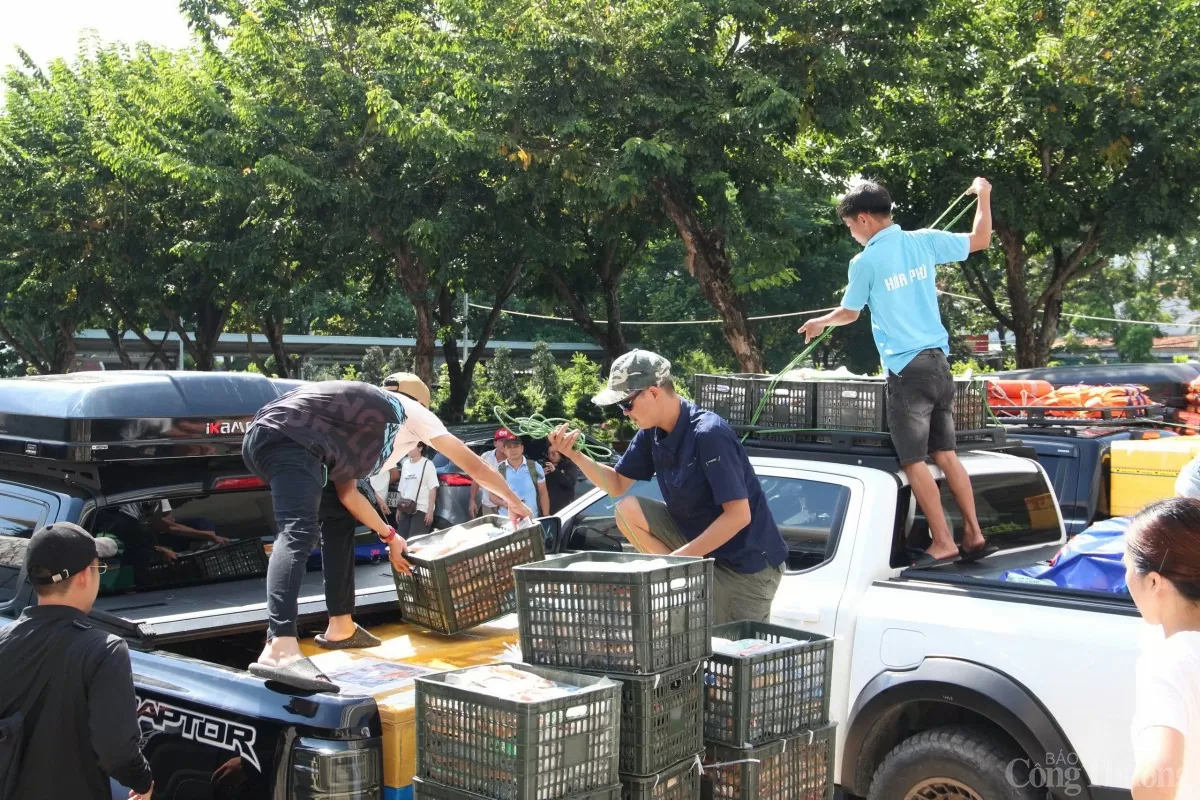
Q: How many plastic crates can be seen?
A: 12